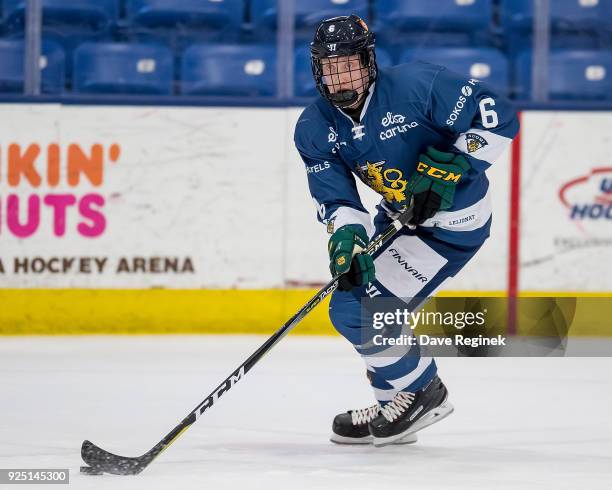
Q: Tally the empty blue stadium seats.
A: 11